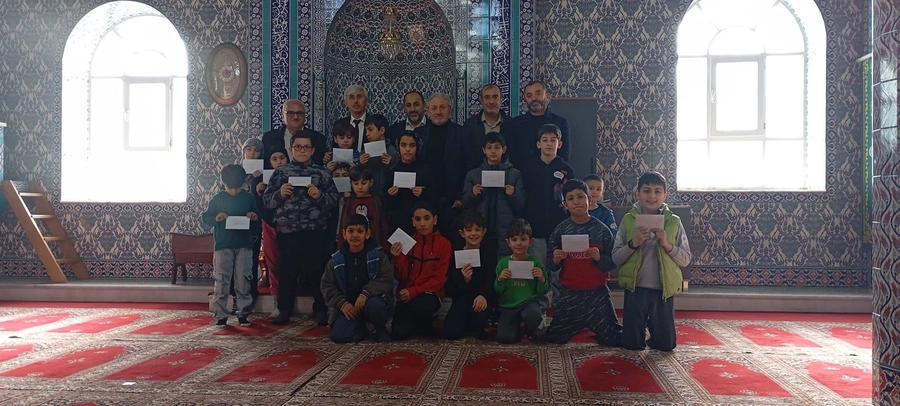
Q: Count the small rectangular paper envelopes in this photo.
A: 14